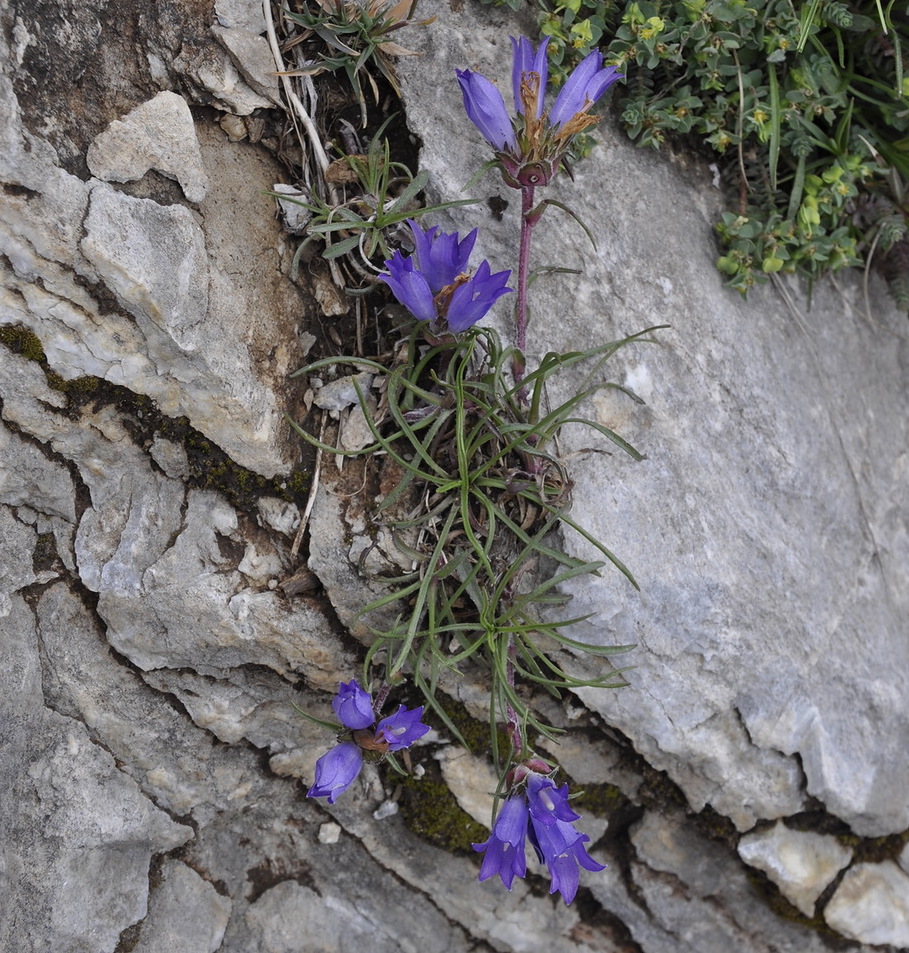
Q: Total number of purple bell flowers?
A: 12